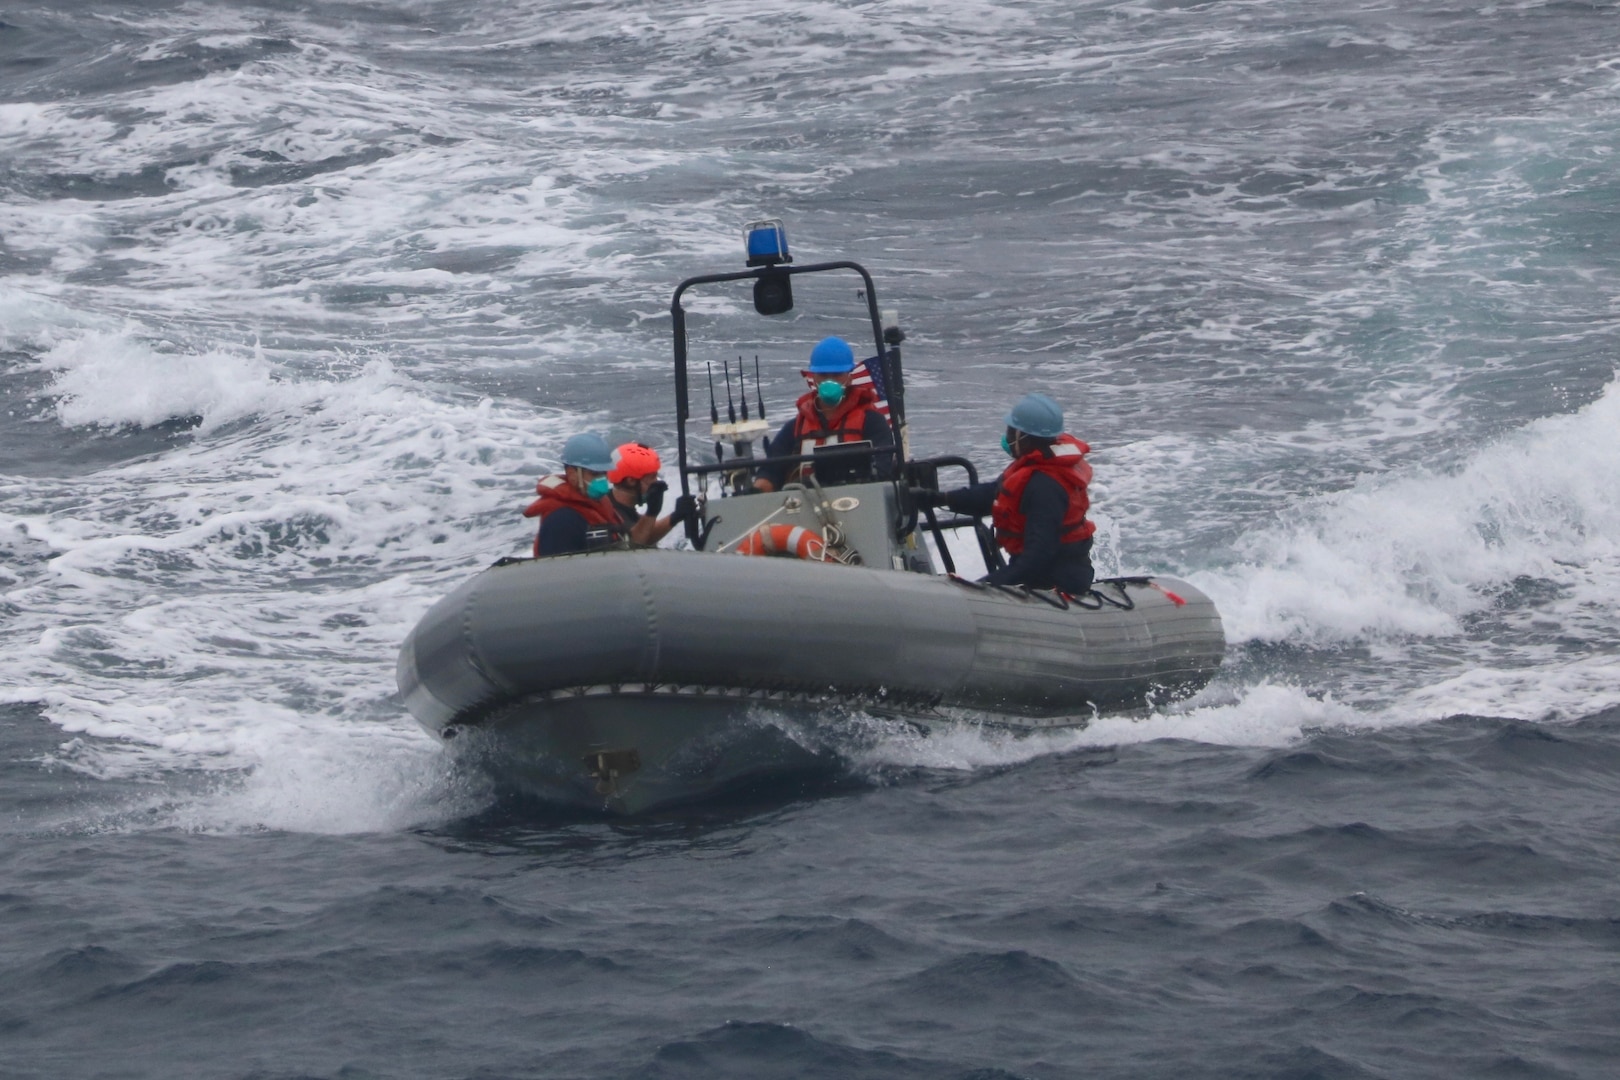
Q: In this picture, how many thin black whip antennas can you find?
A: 4